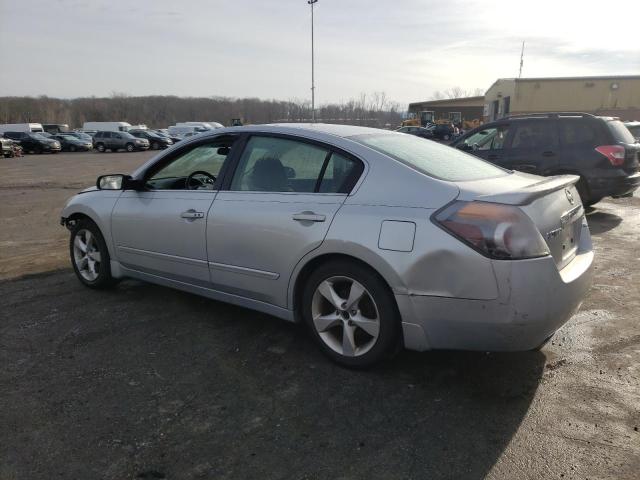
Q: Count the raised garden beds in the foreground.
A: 0